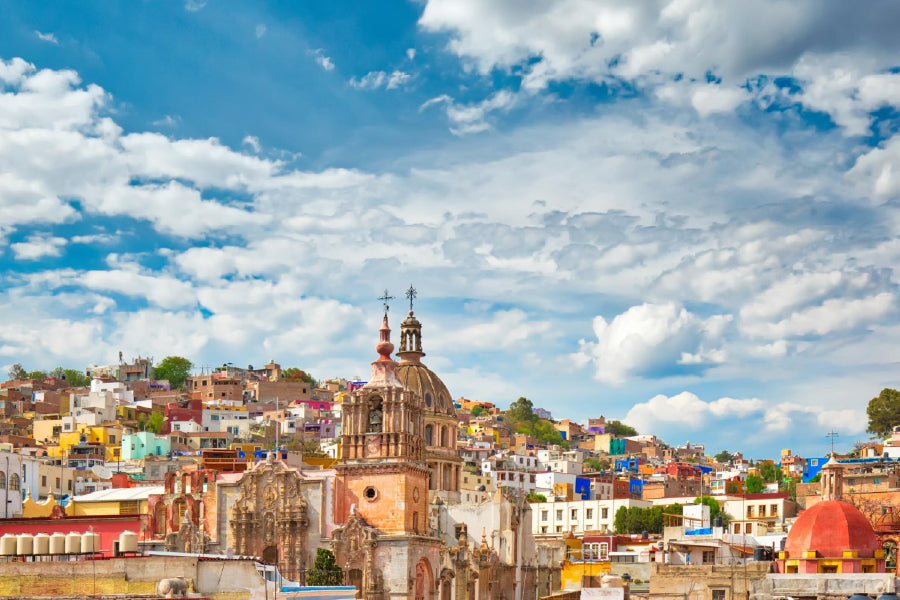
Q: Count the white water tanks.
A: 7